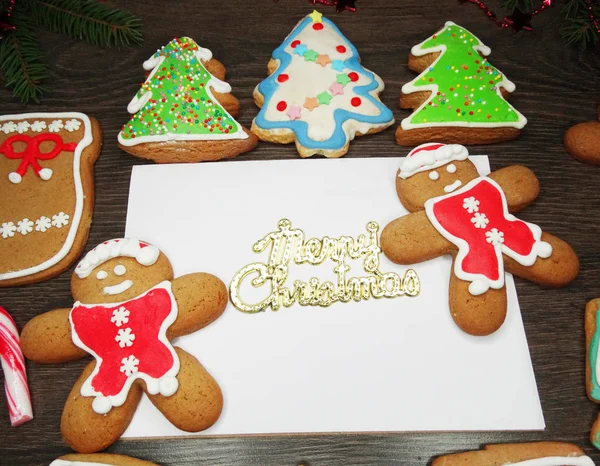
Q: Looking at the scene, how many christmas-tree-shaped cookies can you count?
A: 3